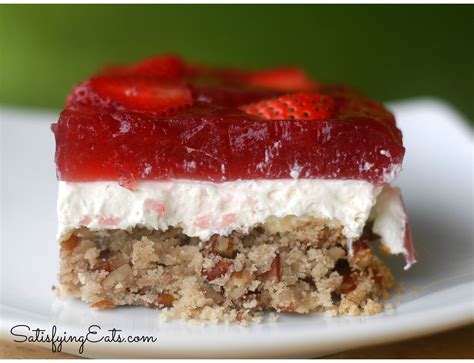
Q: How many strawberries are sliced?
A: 4